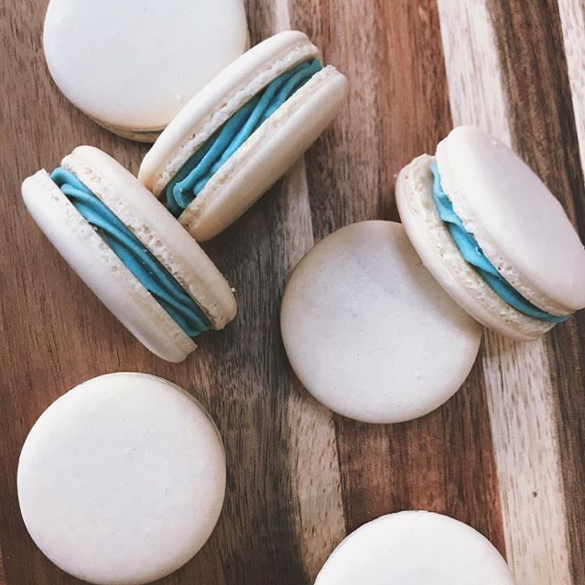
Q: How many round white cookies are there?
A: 7